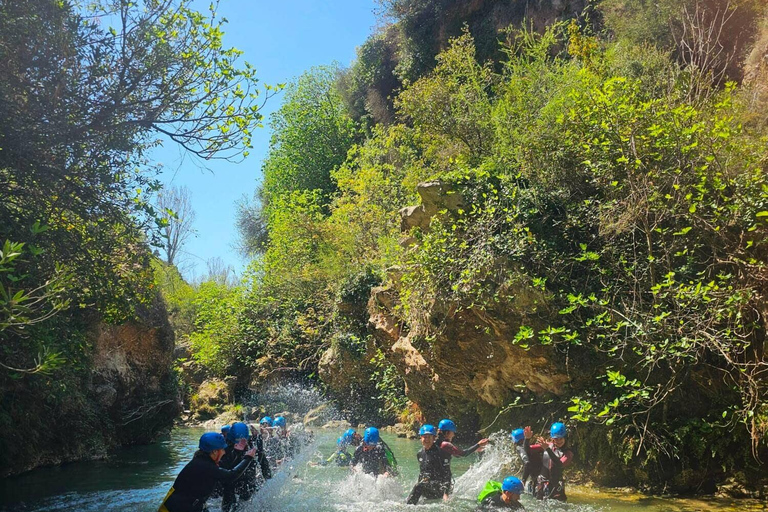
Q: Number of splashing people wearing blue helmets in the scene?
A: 13